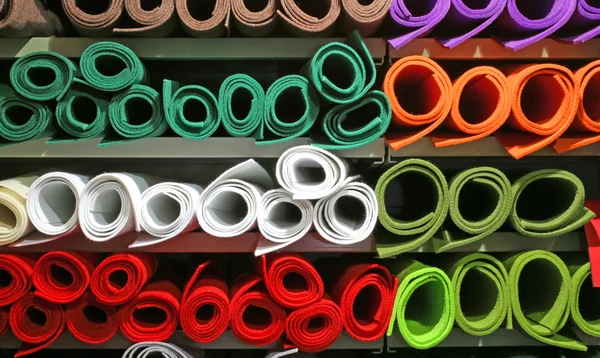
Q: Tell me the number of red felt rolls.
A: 12